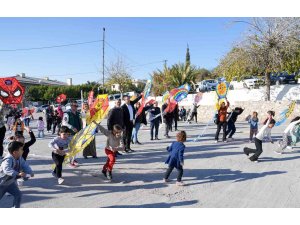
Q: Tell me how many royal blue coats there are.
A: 1